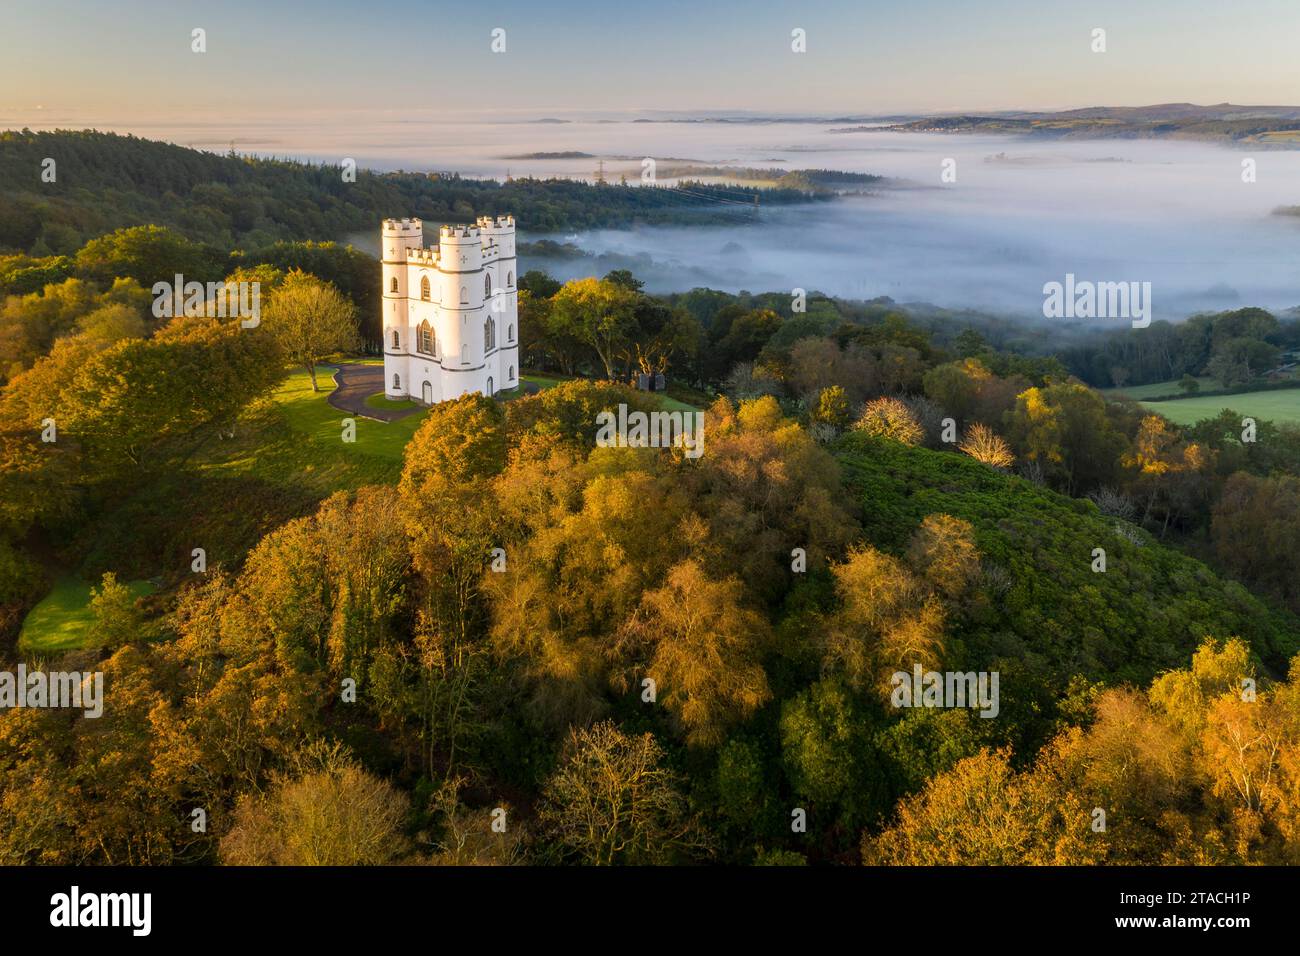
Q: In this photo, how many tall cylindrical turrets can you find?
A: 3